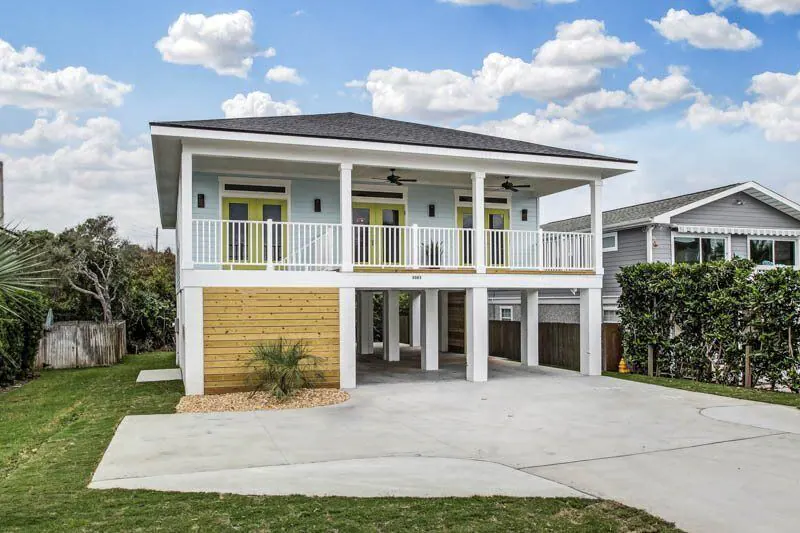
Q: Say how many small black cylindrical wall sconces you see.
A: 4